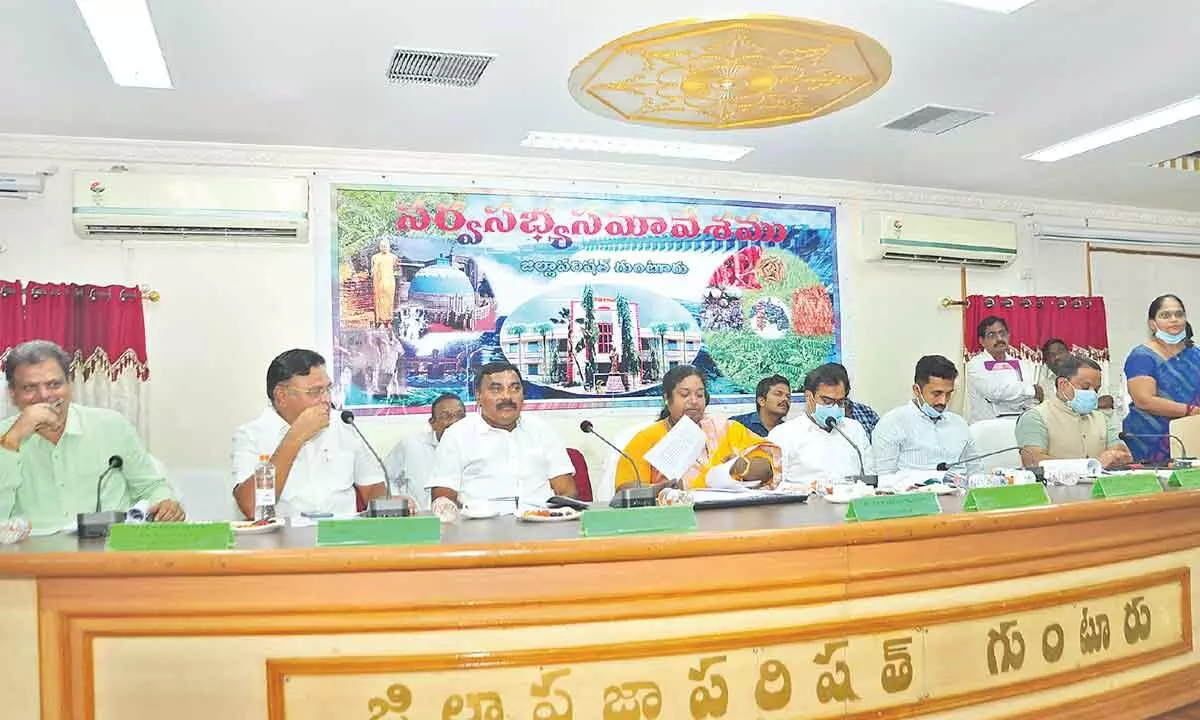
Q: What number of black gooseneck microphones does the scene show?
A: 6